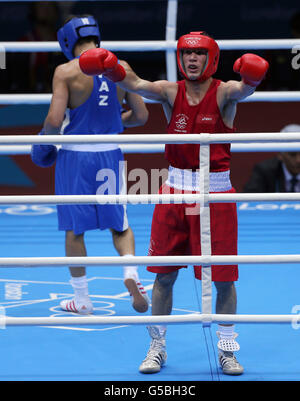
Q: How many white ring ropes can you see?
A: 7